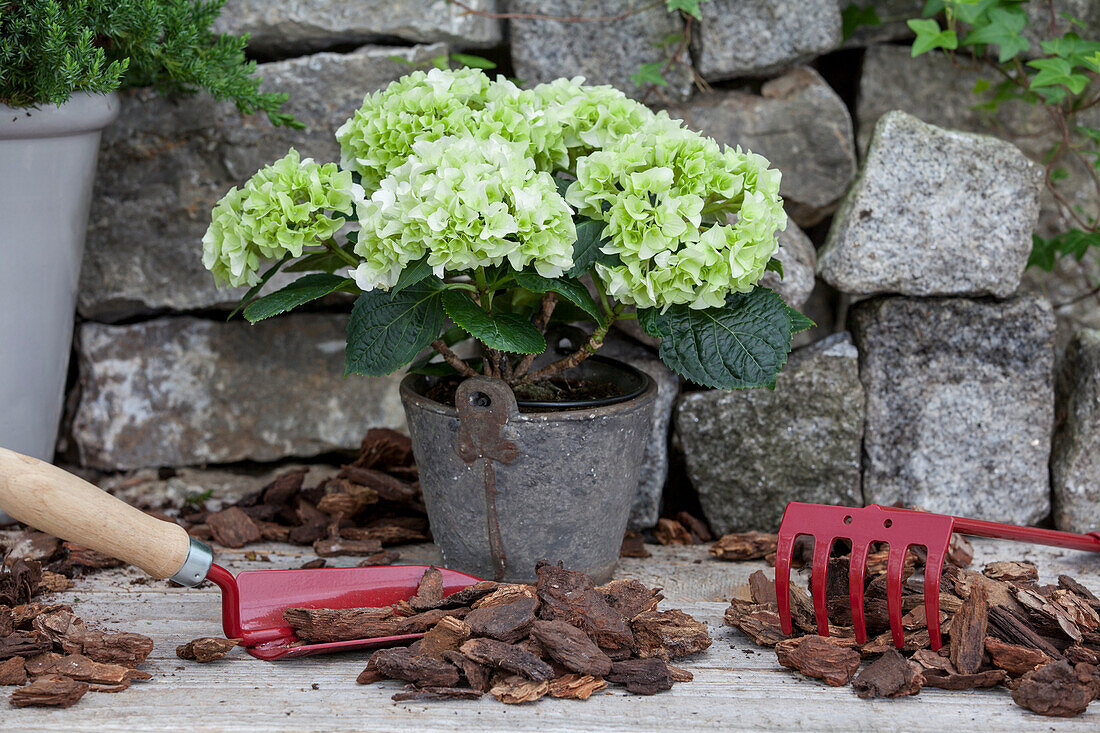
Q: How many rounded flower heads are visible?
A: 5